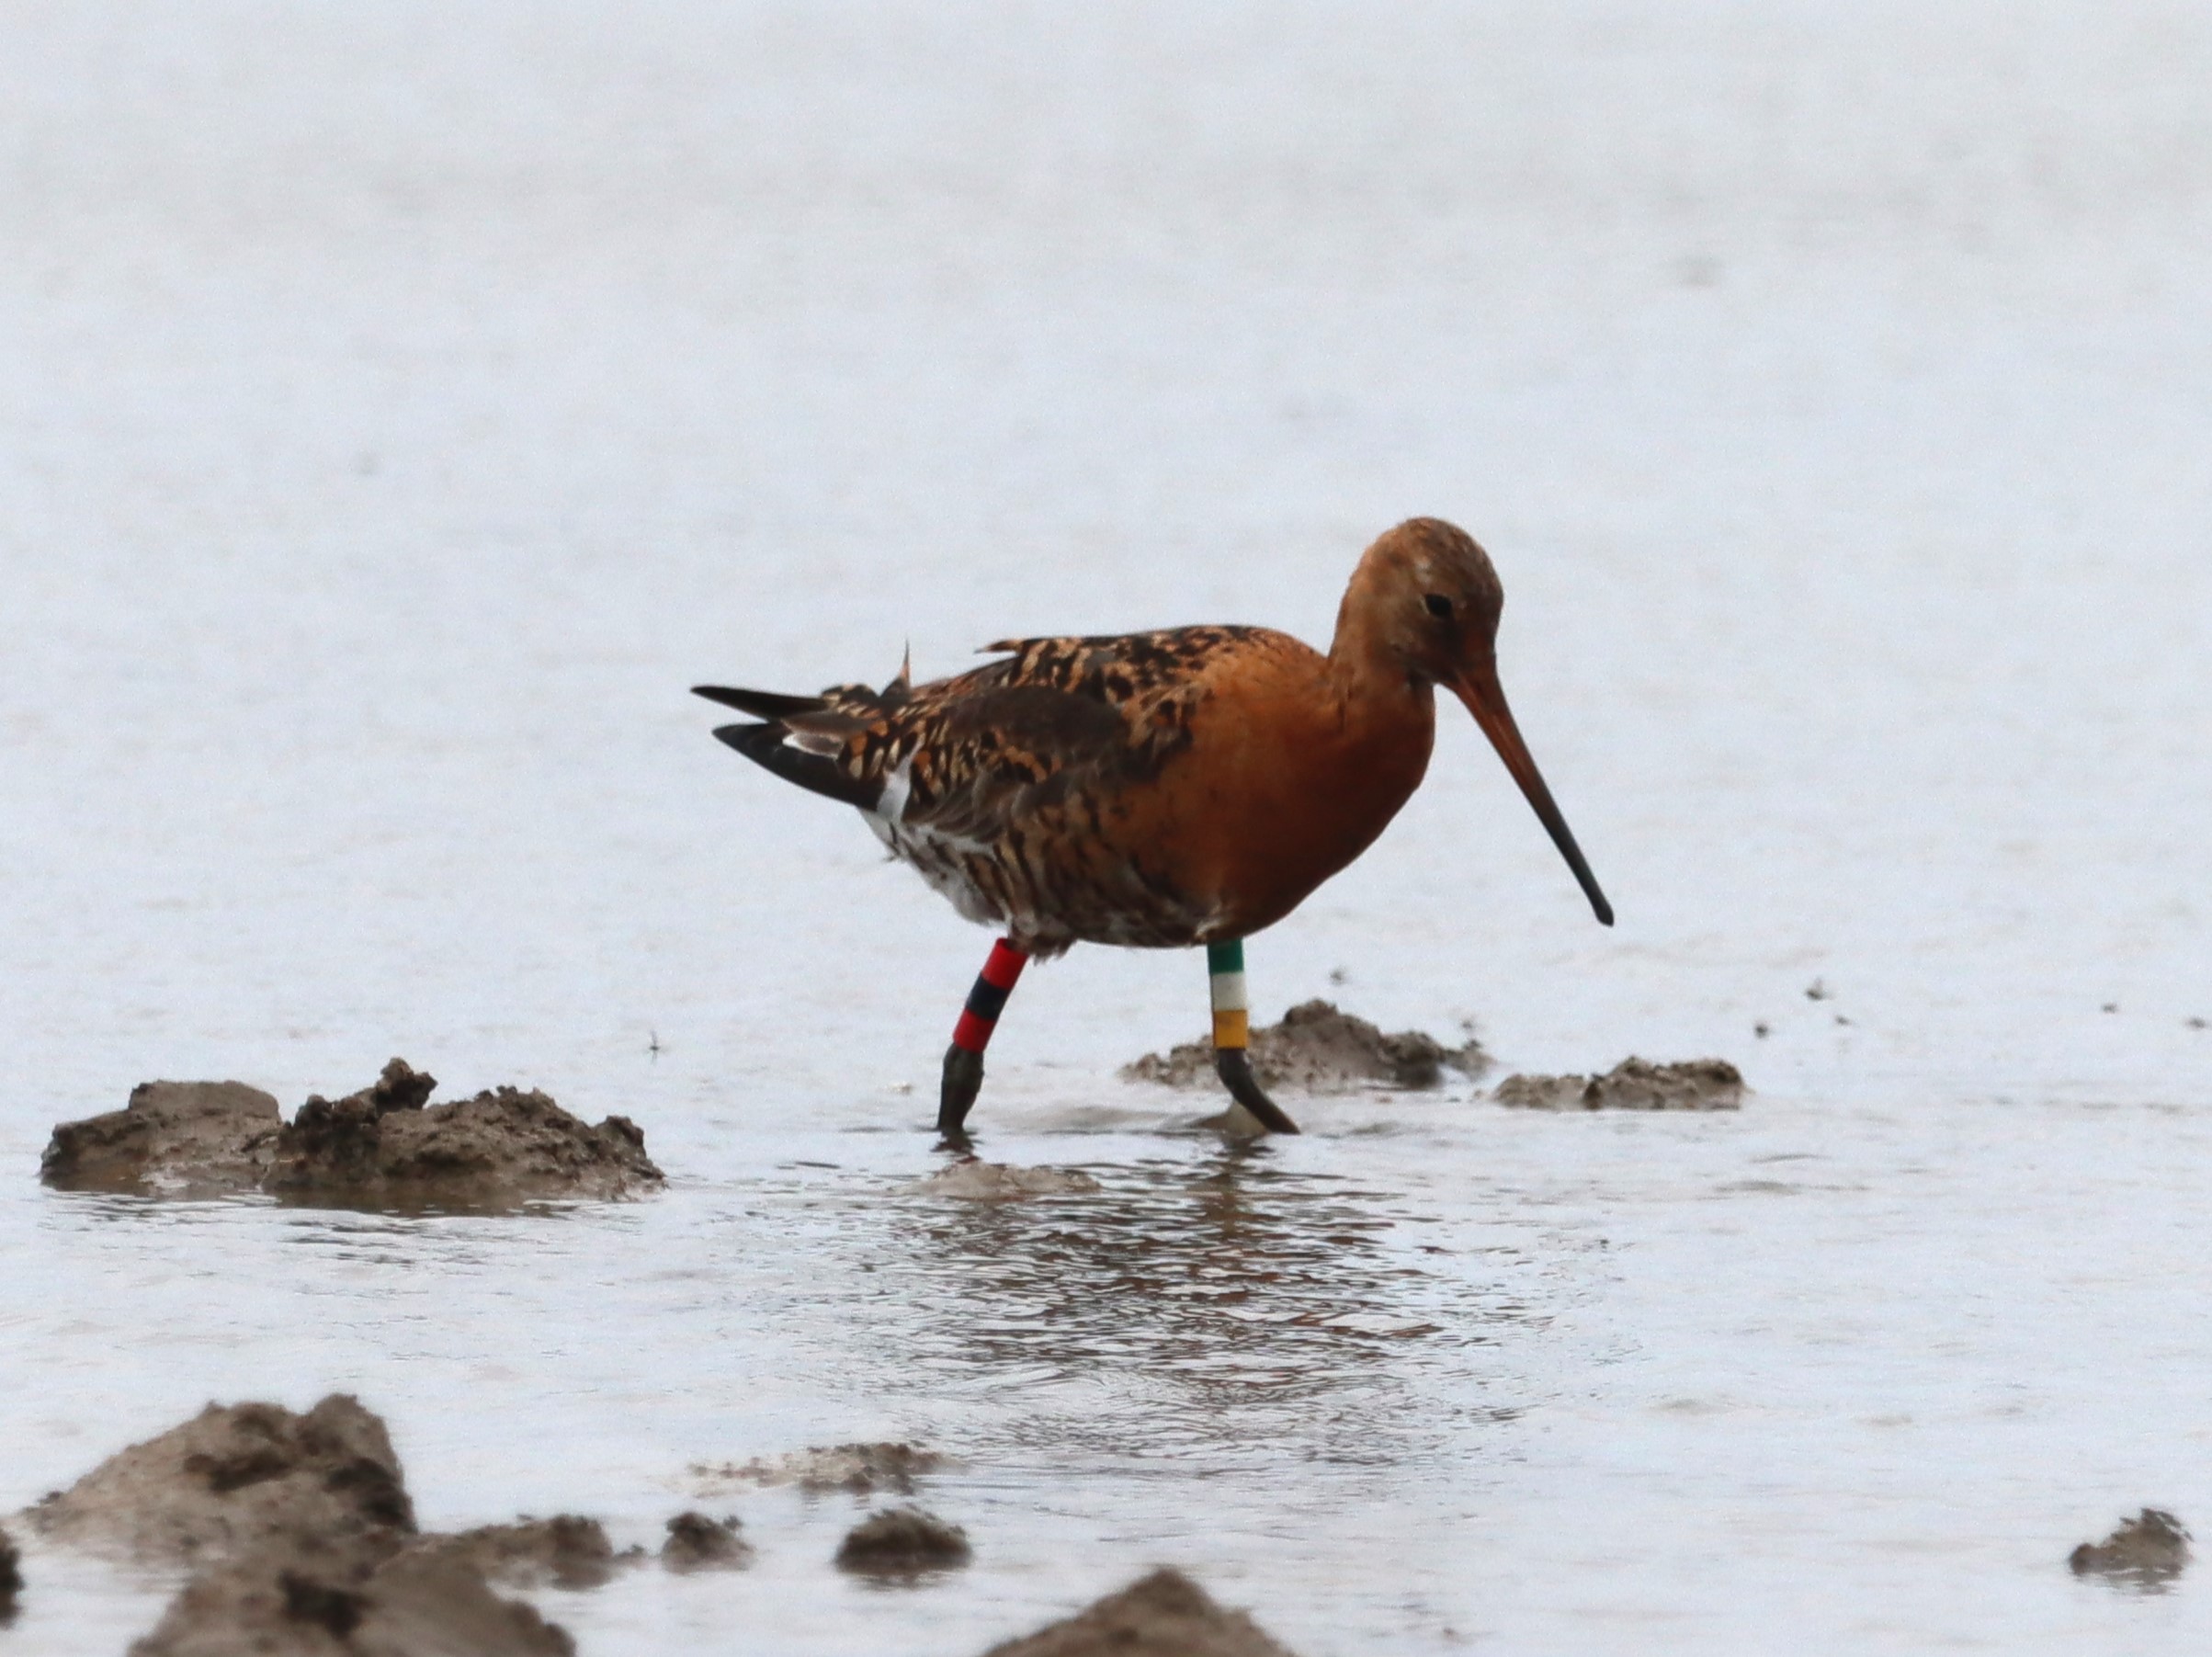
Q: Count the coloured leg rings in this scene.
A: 6